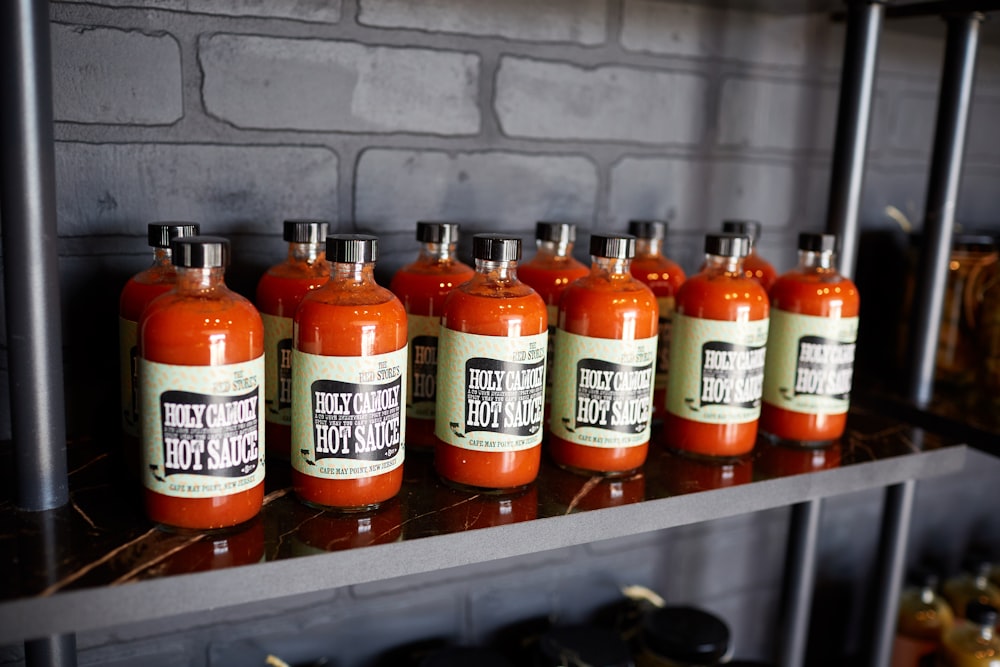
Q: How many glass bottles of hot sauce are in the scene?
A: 12